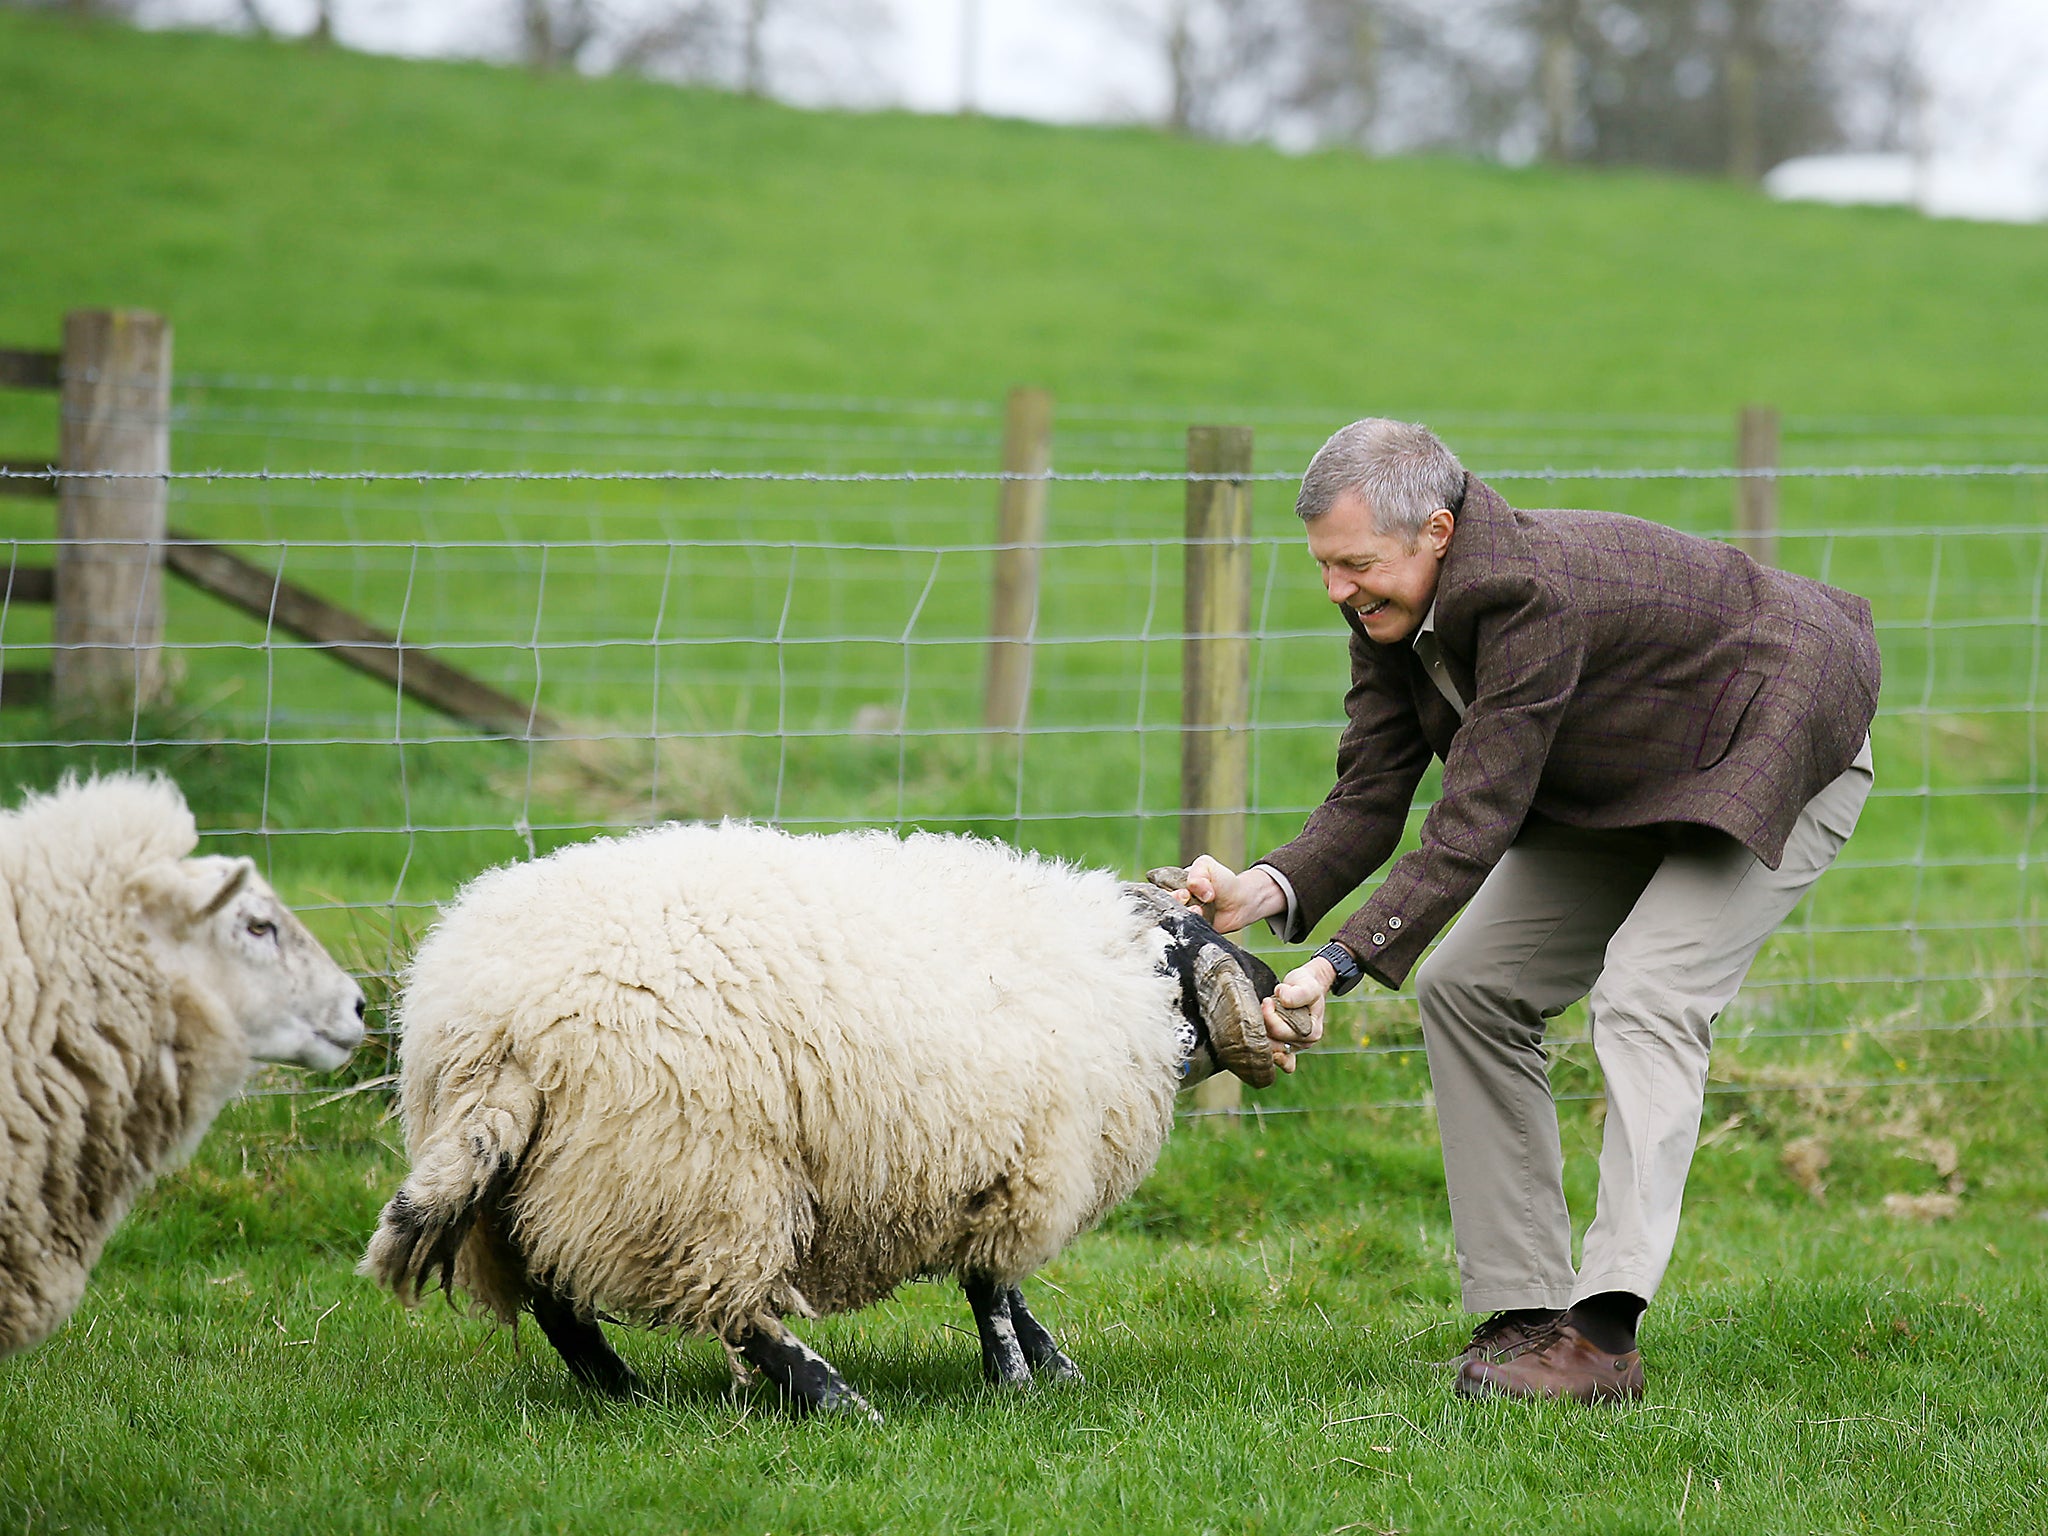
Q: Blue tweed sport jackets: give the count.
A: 0